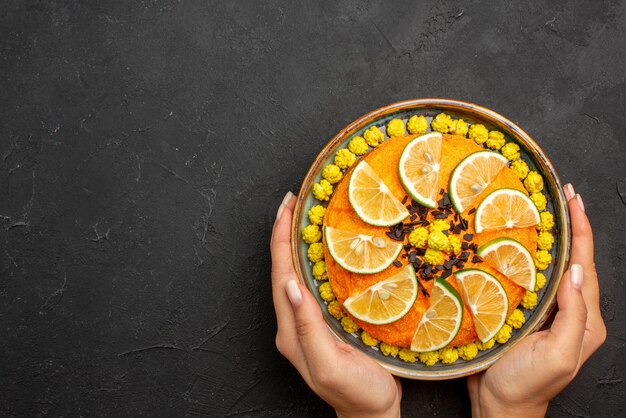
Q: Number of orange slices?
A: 9